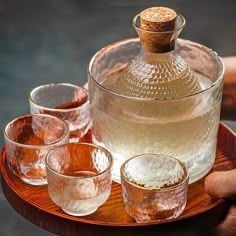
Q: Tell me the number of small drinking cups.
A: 4